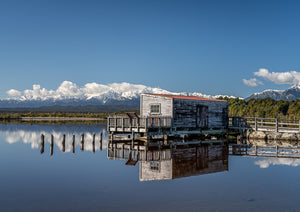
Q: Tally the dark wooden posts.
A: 7